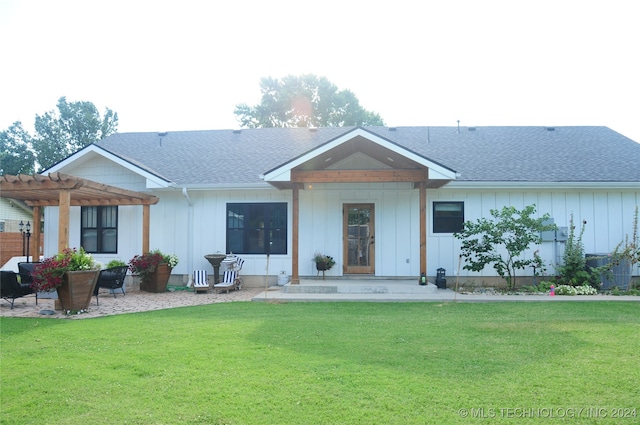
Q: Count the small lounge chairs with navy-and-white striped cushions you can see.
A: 2